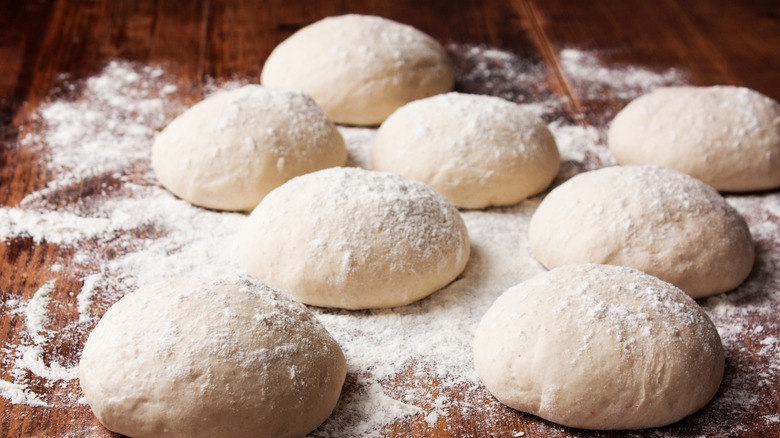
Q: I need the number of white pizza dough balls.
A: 8